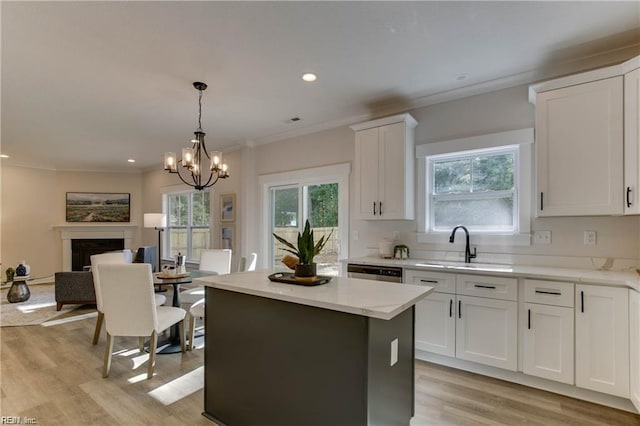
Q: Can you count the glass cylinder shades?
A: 5